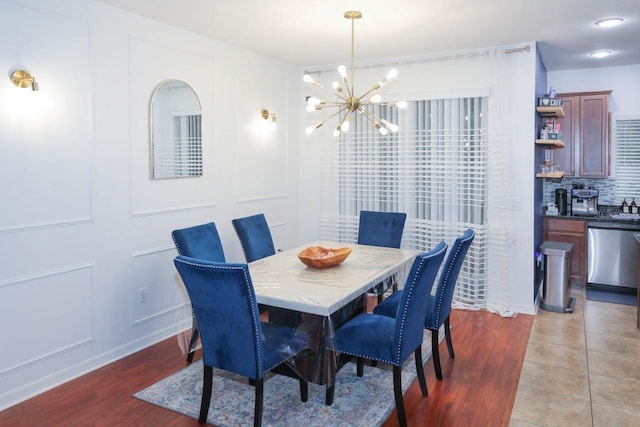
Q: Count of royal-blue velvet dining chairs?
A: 6